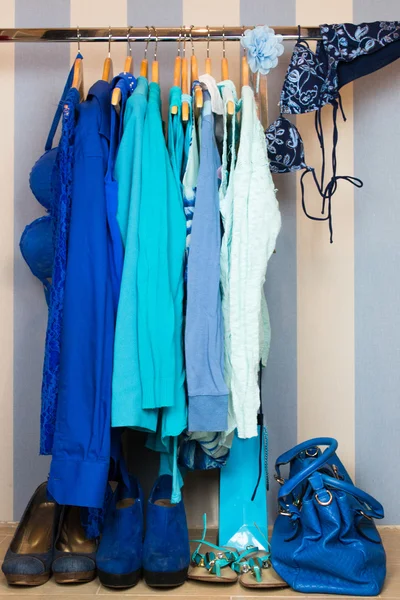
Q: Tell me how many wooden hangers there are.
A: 11